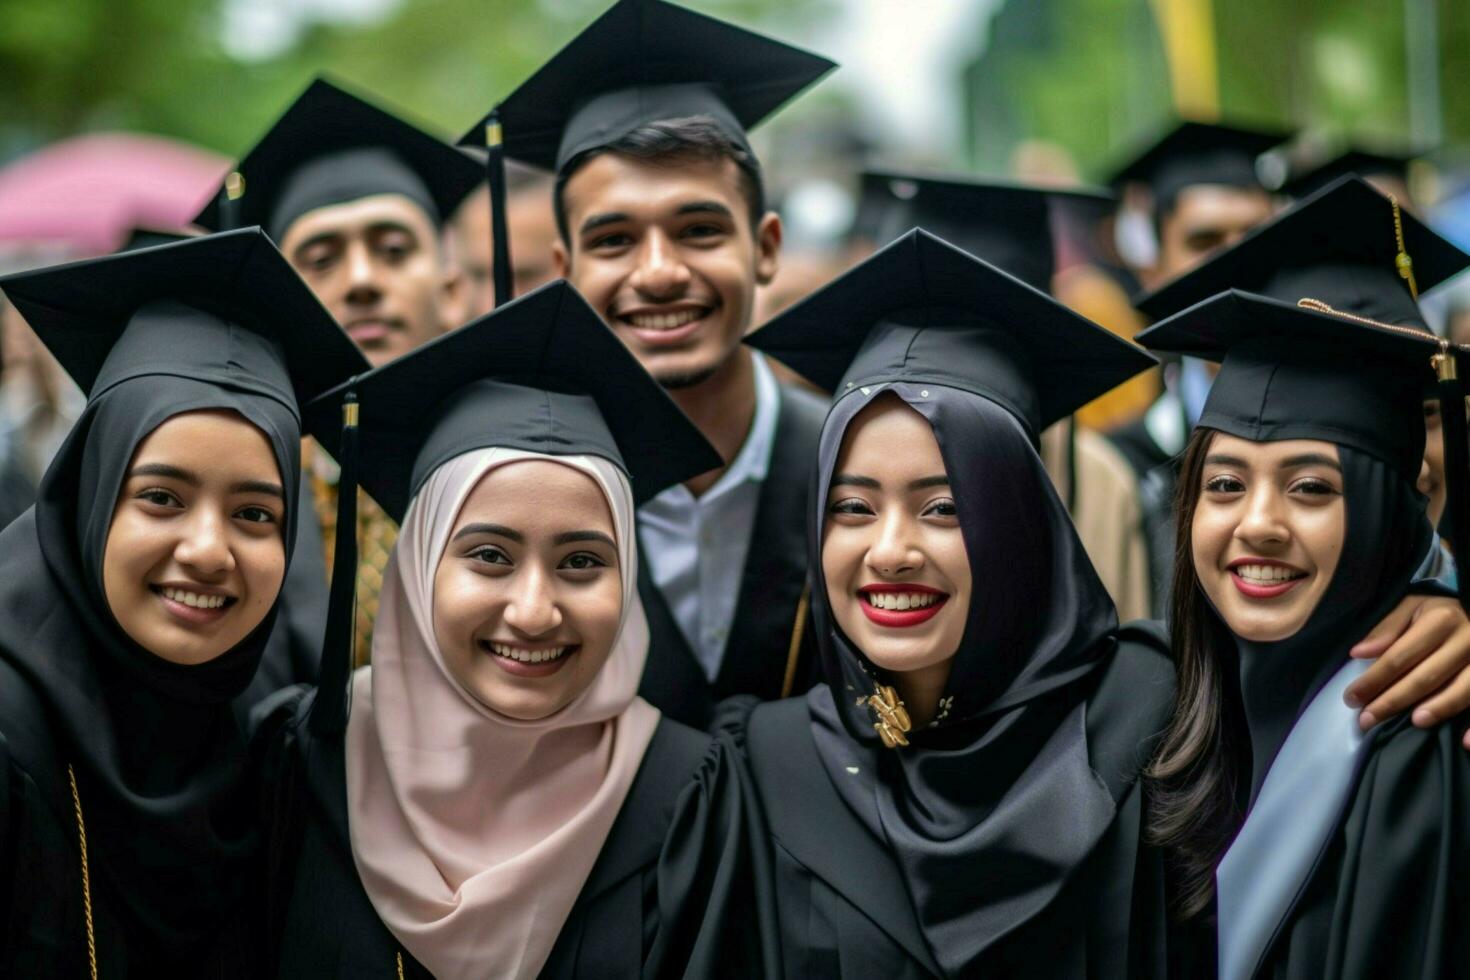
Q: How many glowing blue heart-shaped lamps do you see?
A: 0